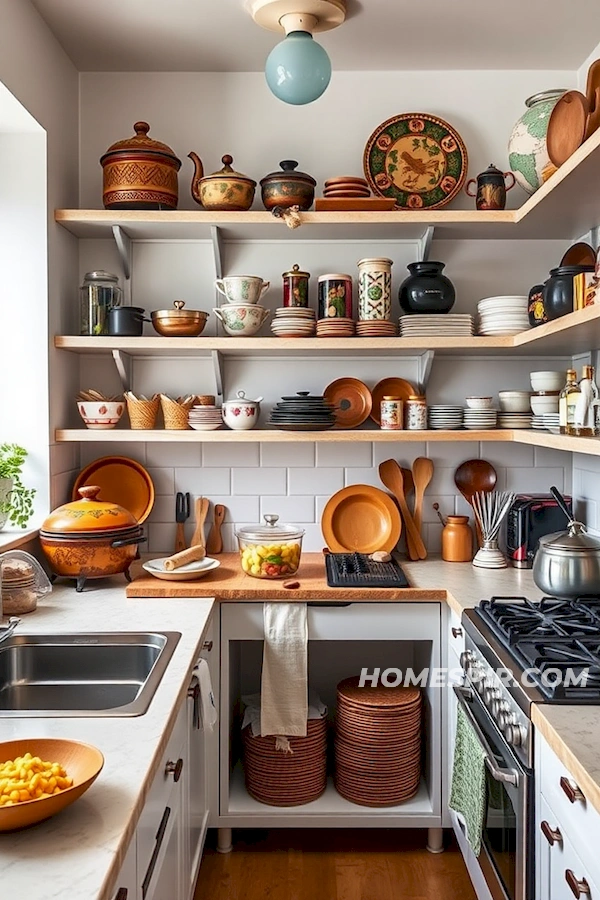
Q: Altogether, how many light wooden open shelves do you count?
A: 3